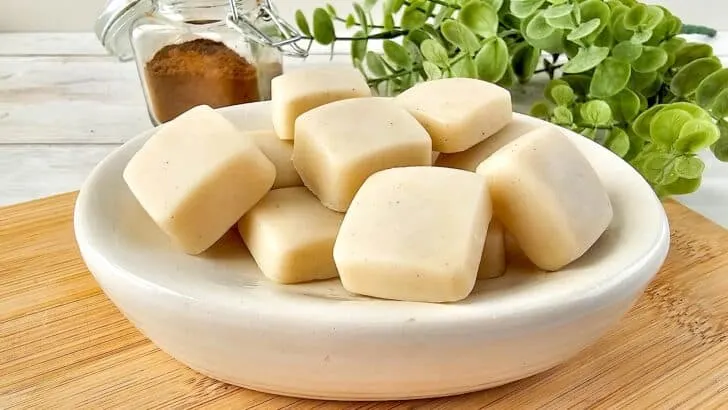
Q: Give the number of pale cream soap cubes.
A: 10